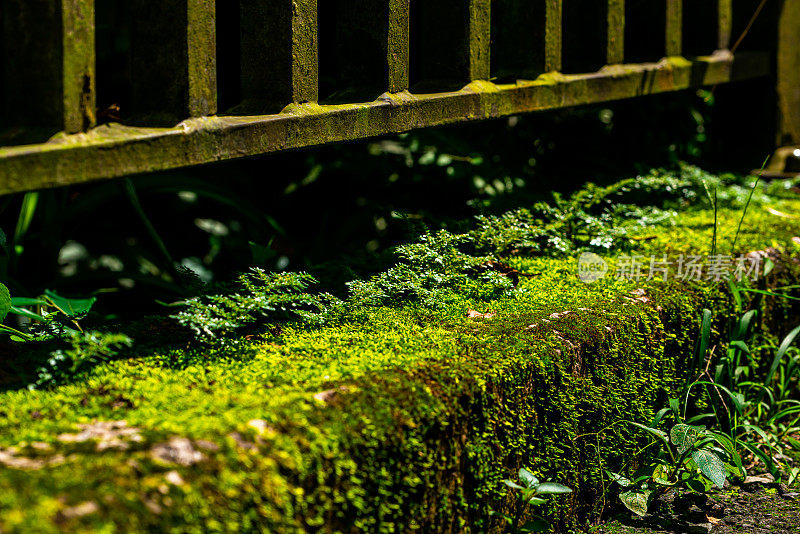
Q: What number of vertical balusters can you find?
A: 9